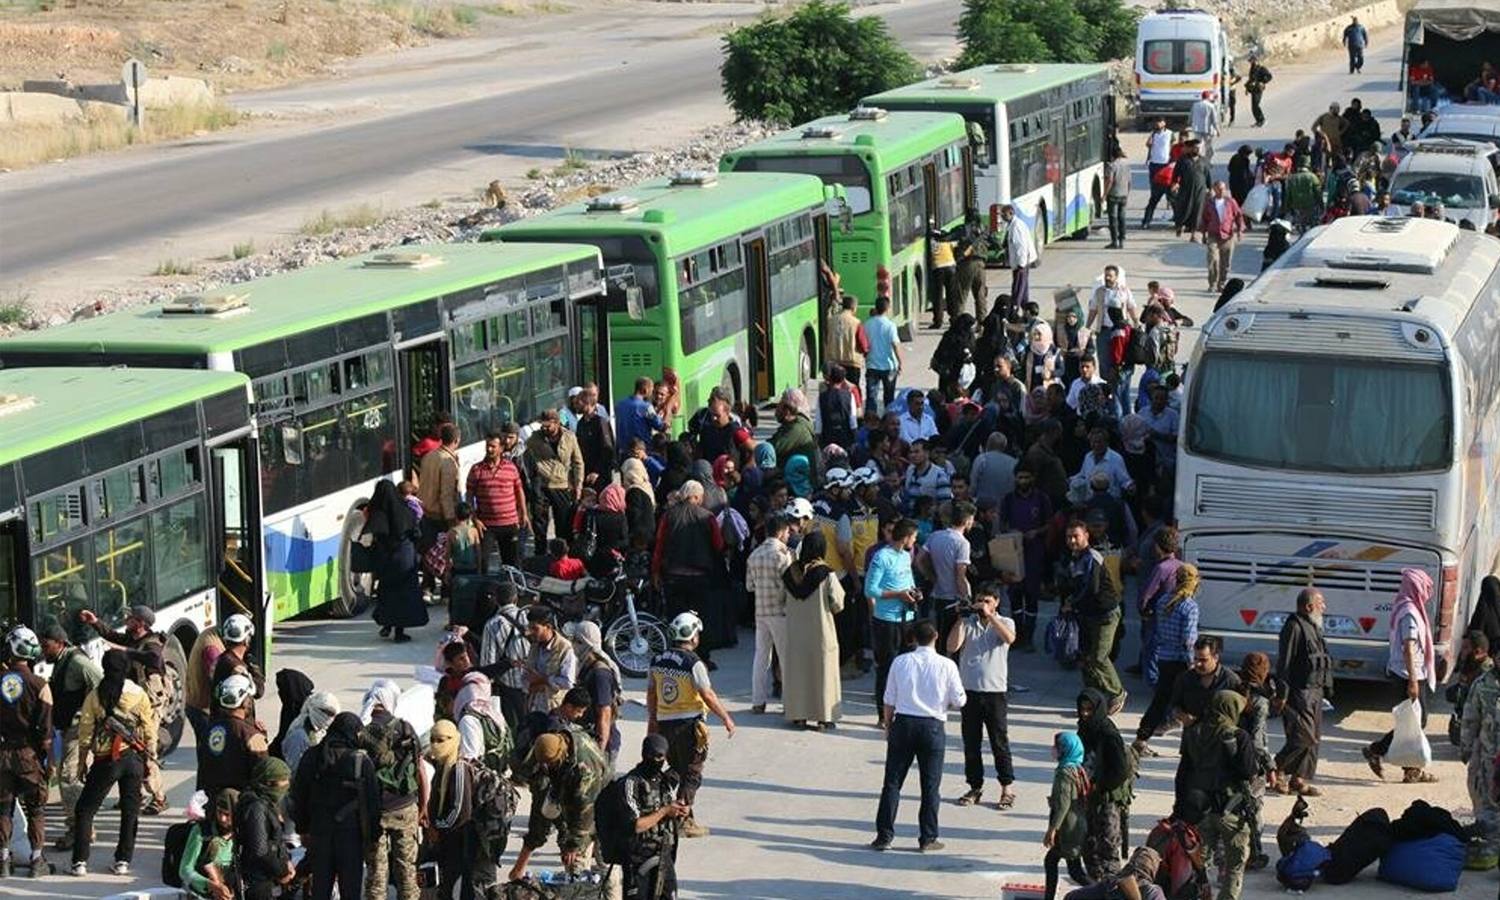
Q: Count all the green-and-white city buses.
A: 5